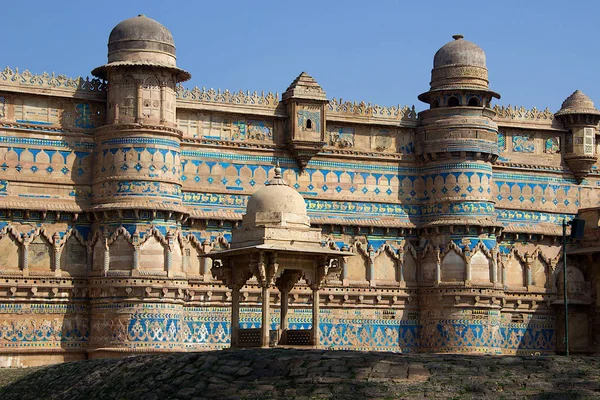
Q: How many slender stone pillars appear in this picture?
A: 4